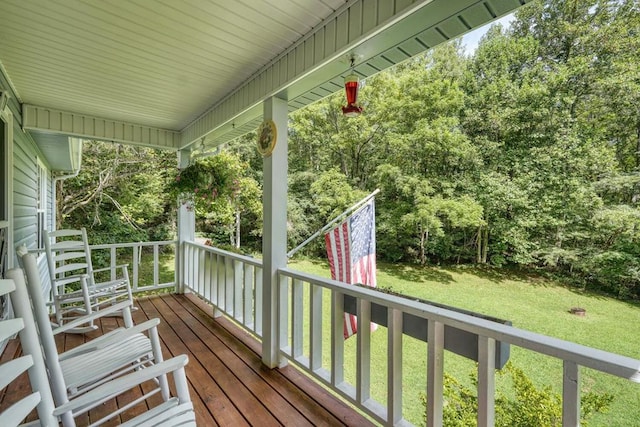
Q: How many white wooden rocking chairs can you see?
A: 3